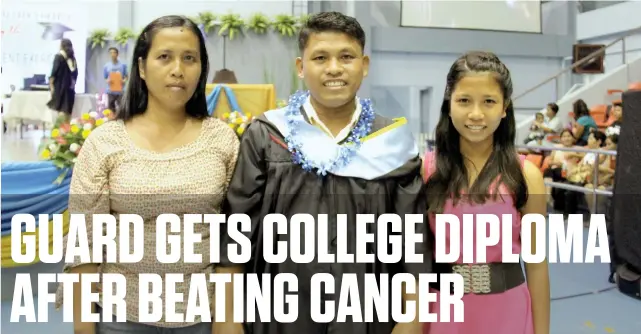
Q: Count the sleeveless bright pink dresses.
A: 1